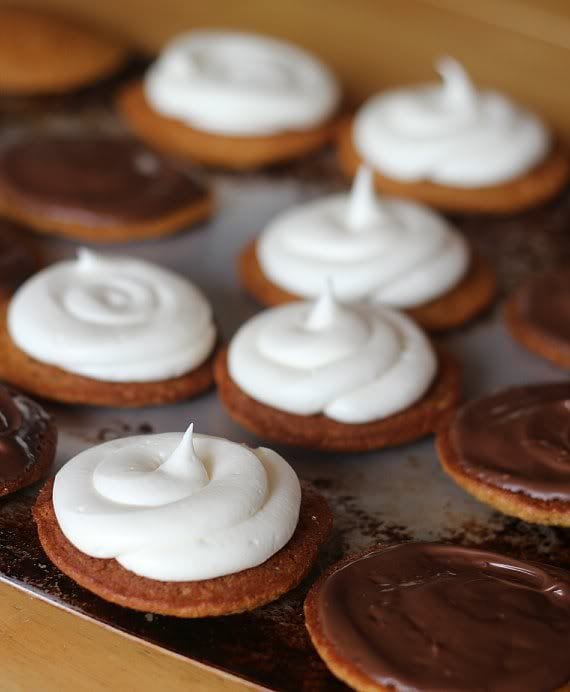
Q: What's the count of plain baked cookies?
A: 1